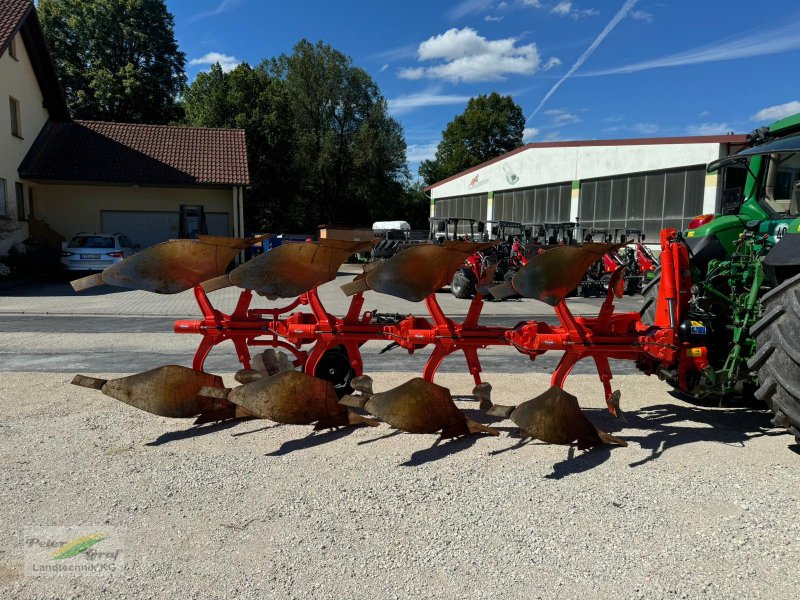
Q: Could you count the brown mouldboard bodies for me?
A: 8